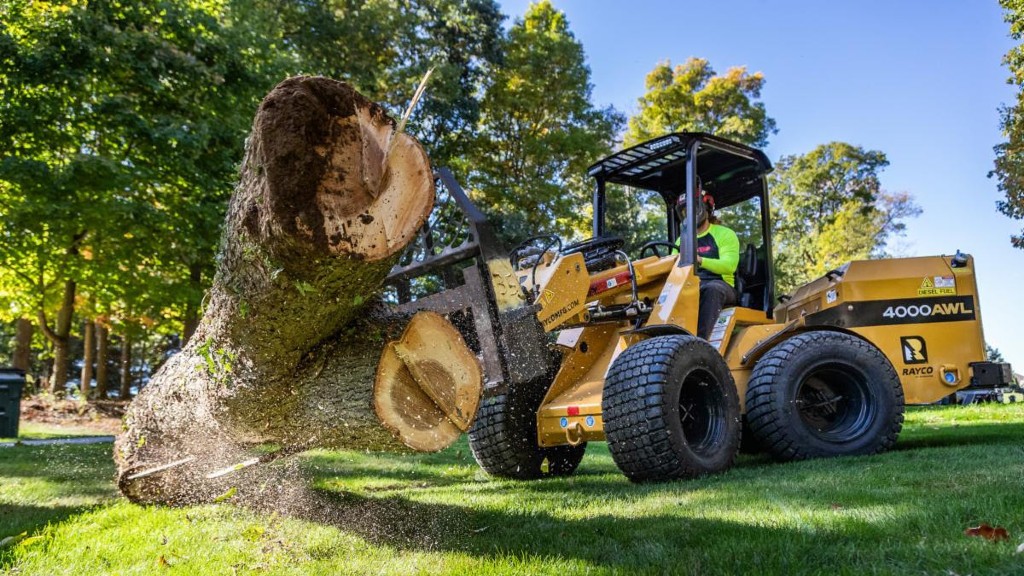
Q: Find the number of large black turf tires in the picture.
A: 3